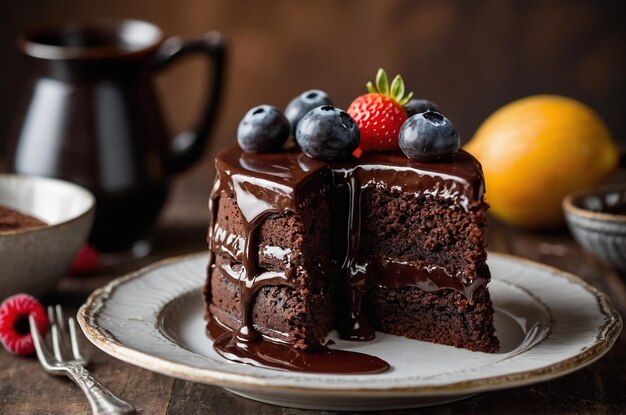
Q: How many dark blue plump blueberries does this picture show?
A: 5